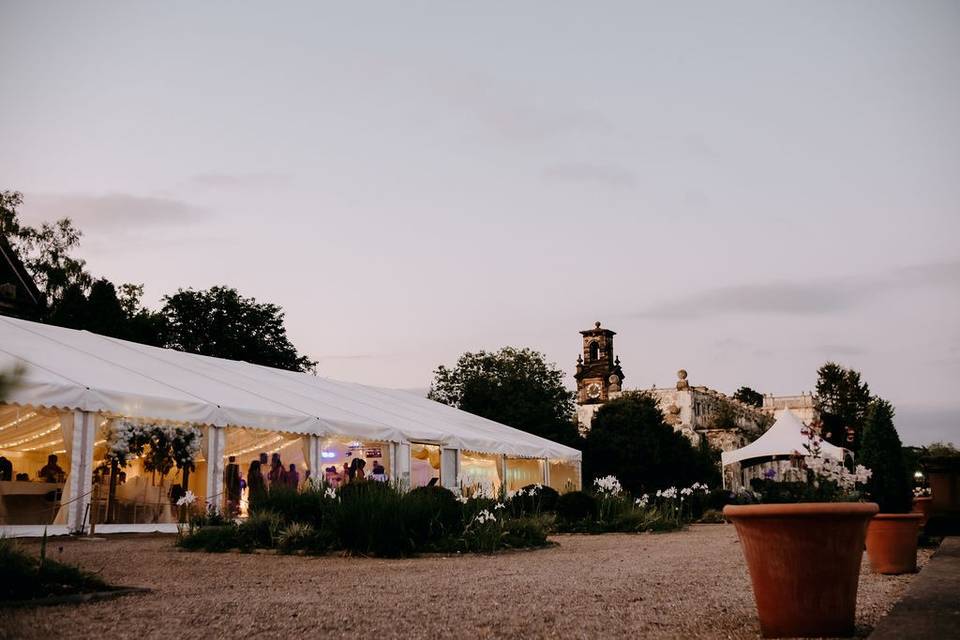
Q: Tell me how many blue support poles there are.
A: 0